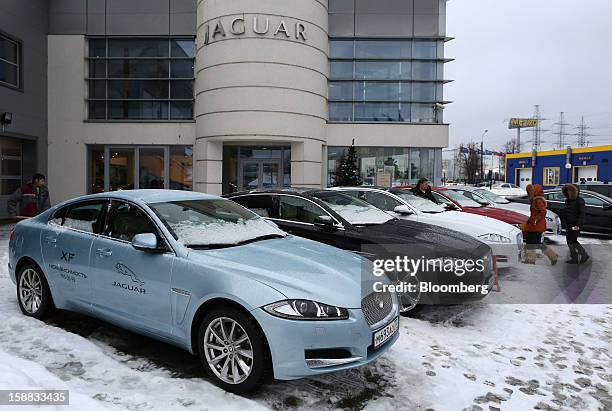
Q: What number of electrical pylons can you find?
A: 3